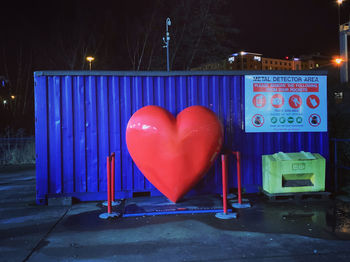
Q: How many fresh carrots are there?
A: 0